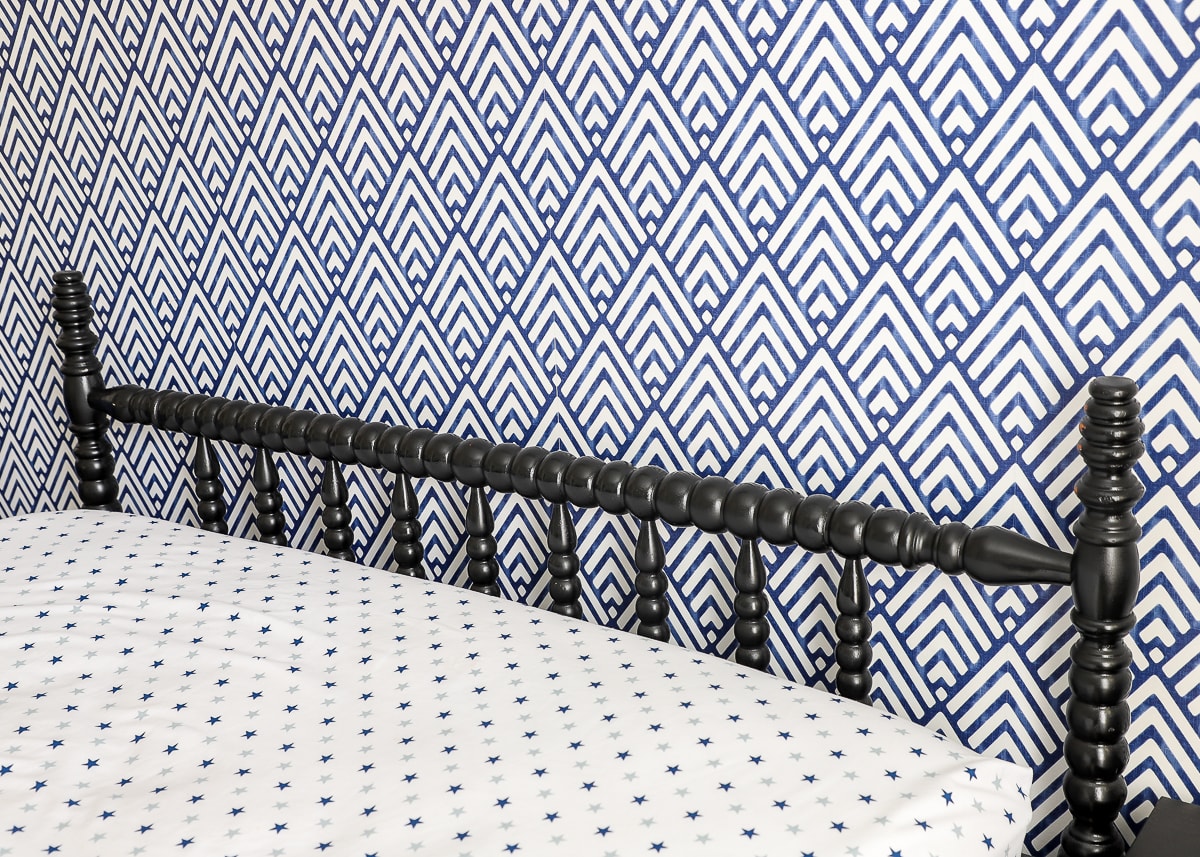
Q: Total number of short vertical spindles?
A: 9